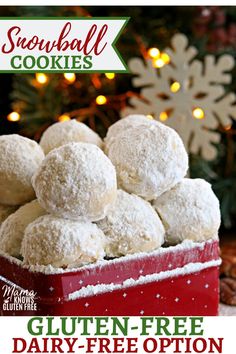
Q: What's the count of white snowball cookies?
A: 8